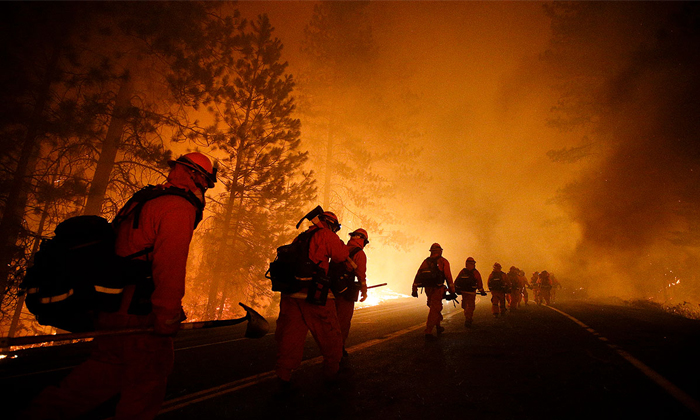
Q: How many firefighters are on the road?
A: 12